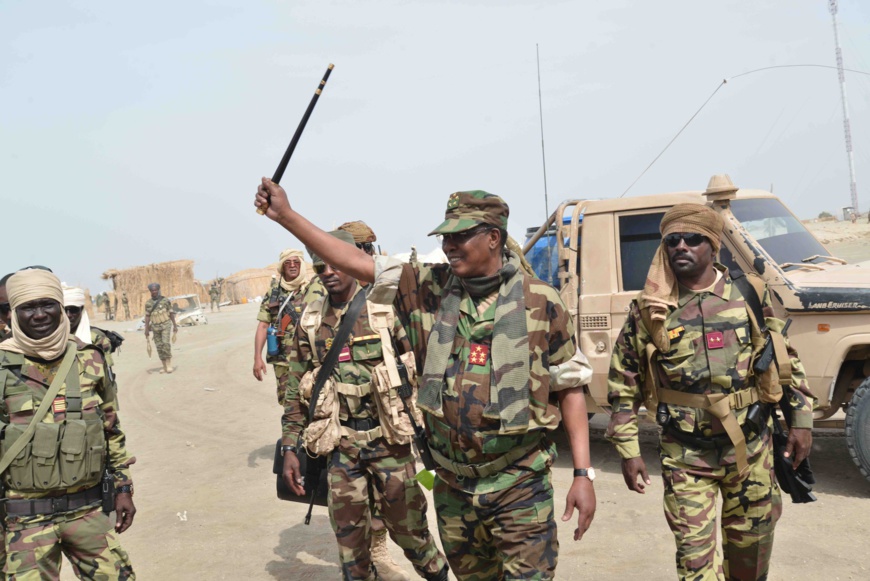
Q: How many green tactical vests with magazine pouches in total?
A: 1